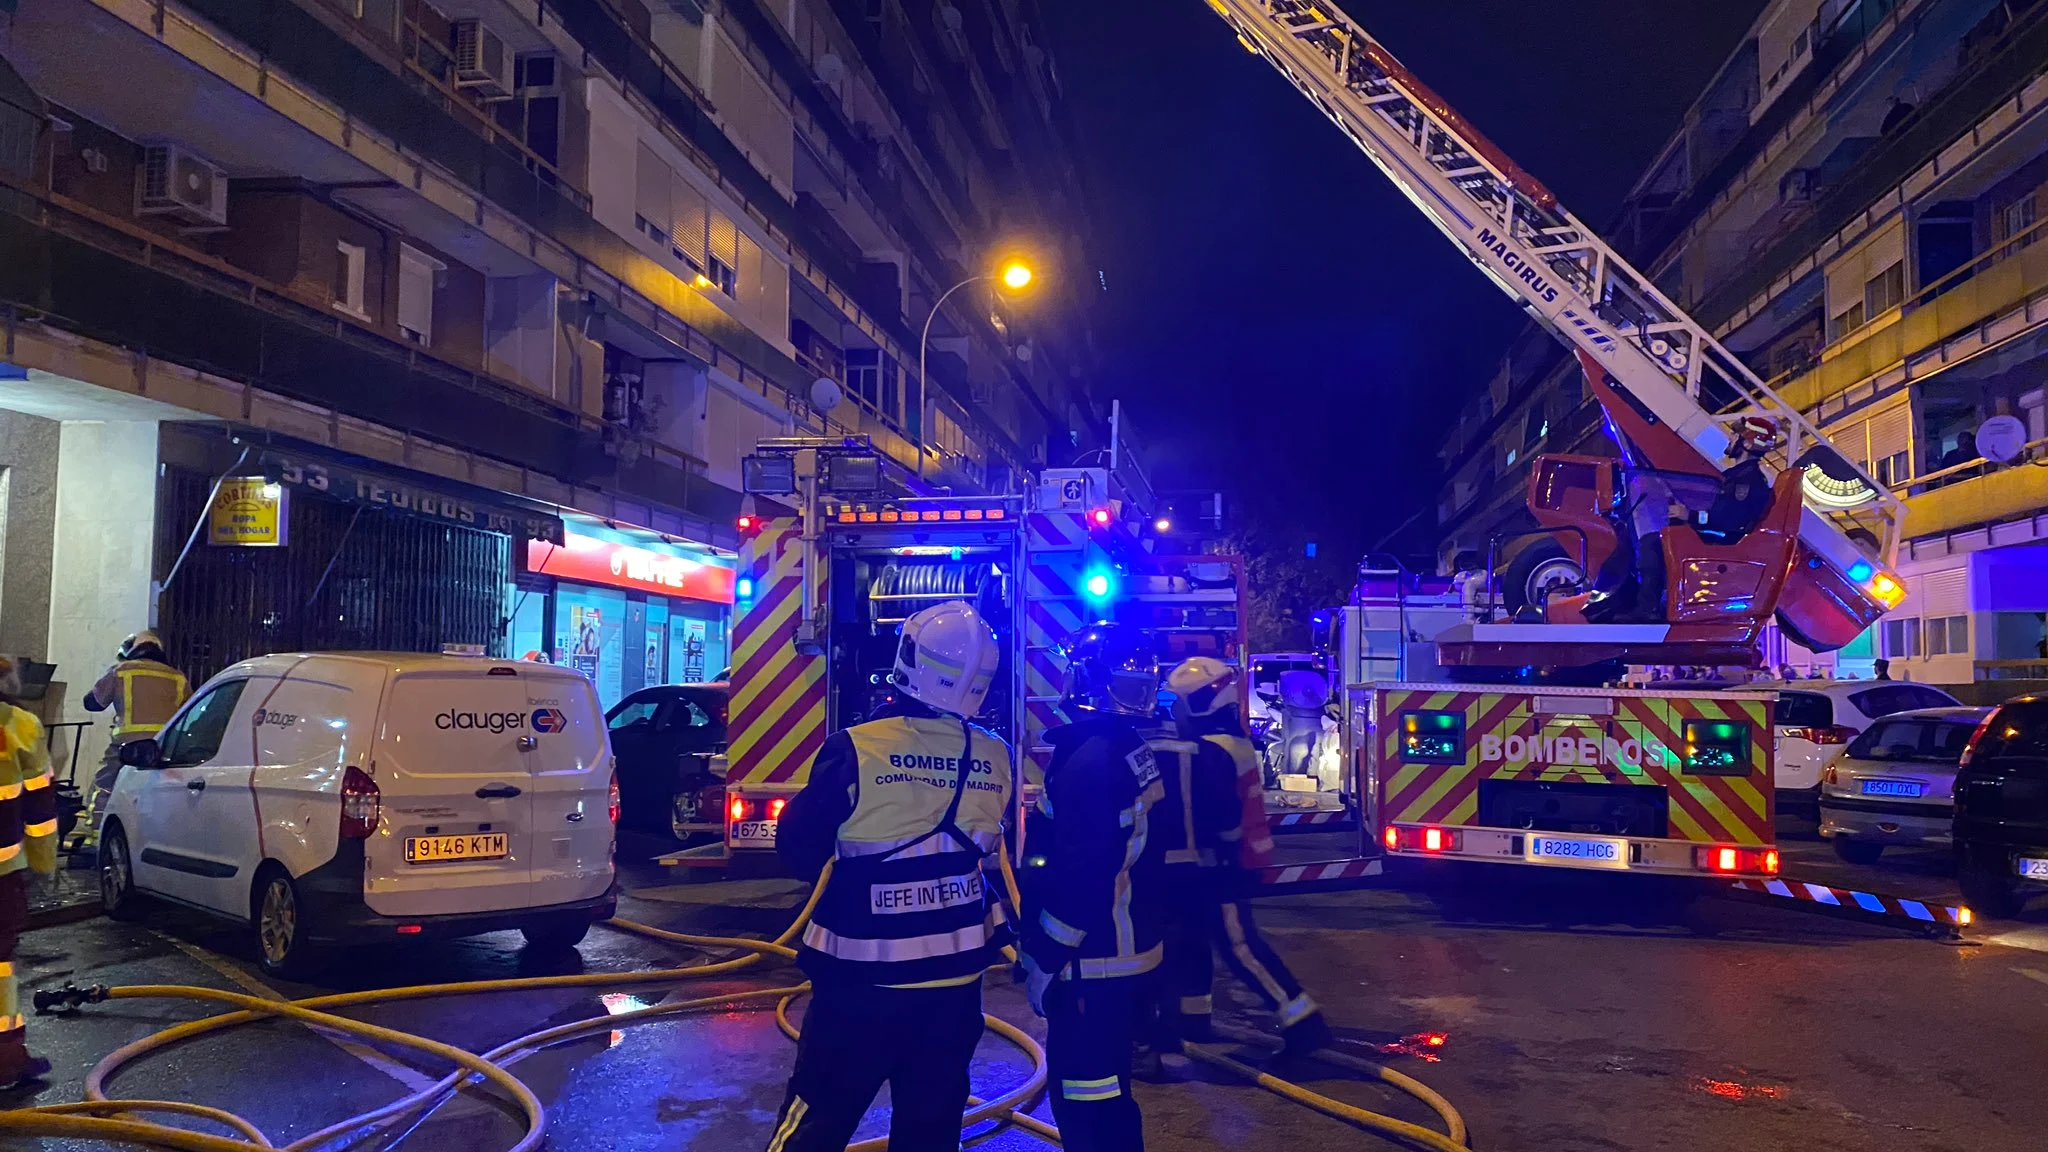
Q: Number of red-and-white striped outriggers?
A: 3